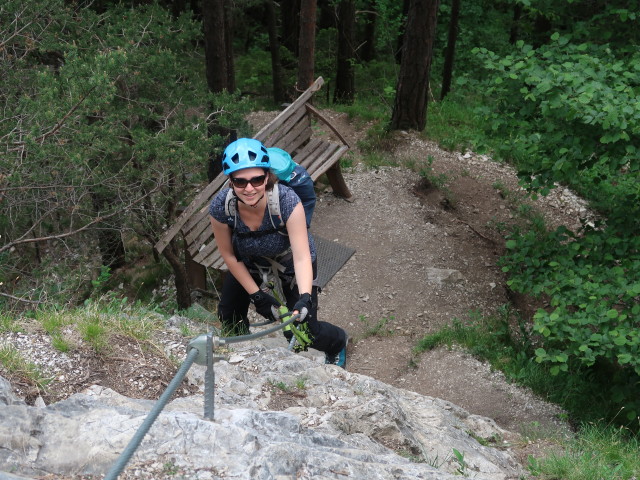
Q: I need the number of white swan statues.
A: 0